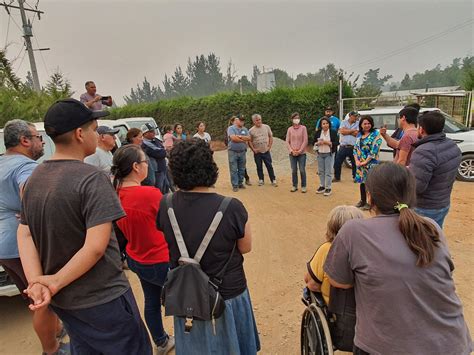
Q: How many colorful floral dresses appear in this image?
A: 1